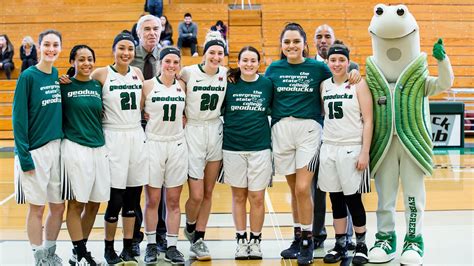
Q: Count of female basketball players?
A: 8